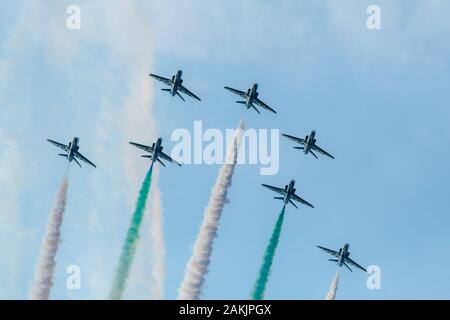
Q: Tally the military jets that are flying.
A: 7